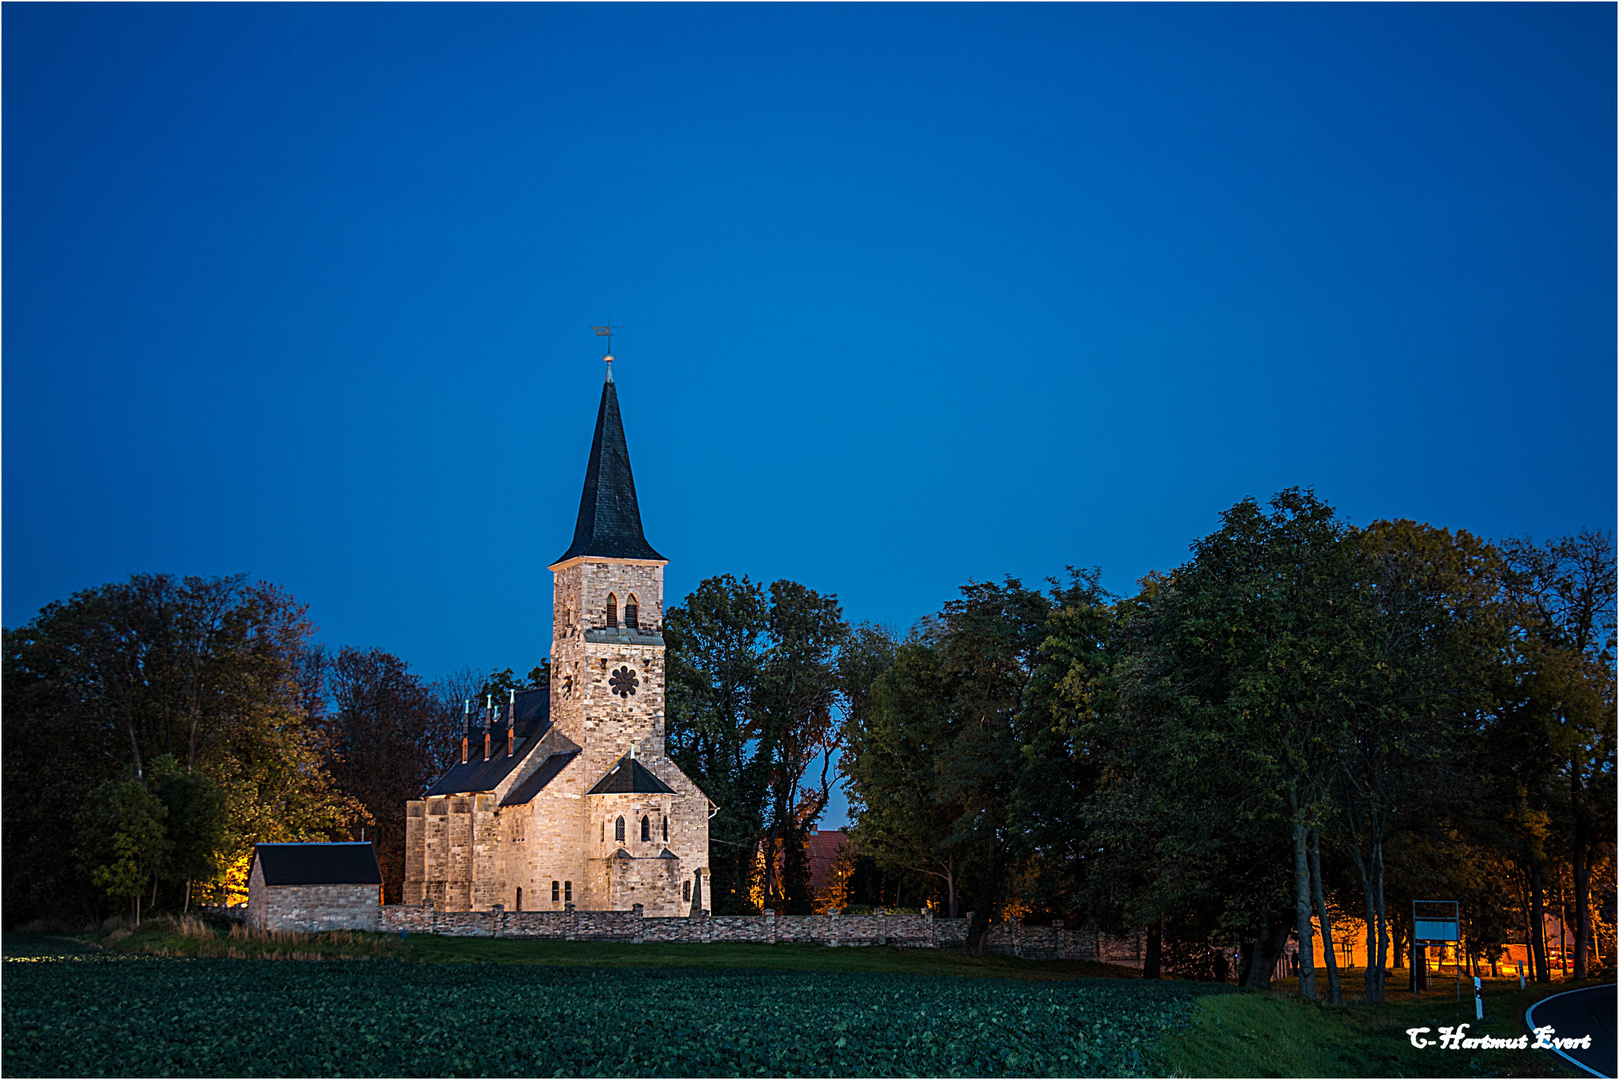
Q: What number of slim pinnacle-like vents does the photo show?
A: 3